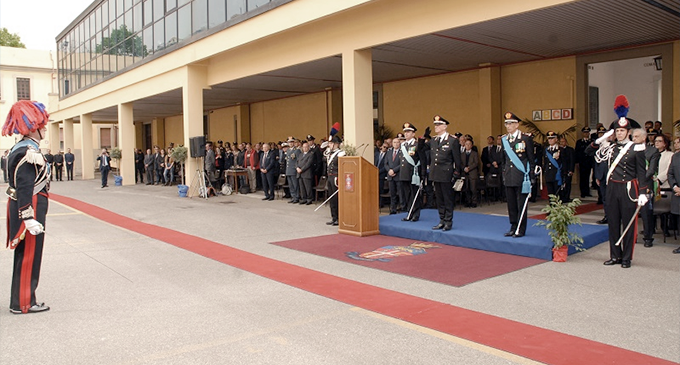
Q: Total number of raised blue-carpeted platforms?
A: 1